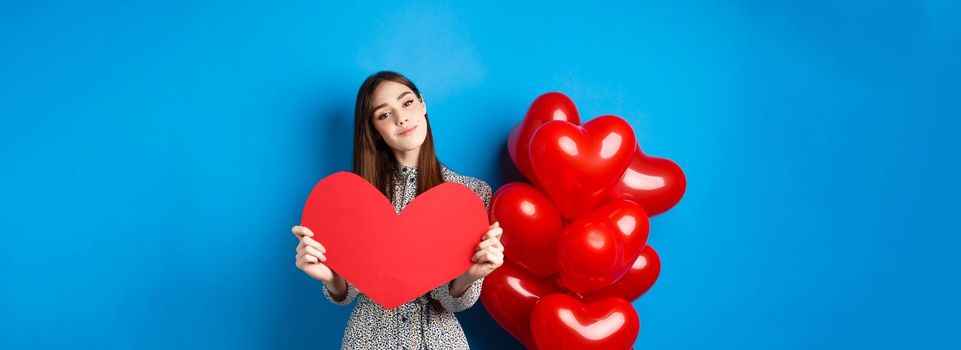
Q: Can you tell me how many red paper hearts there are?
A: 1